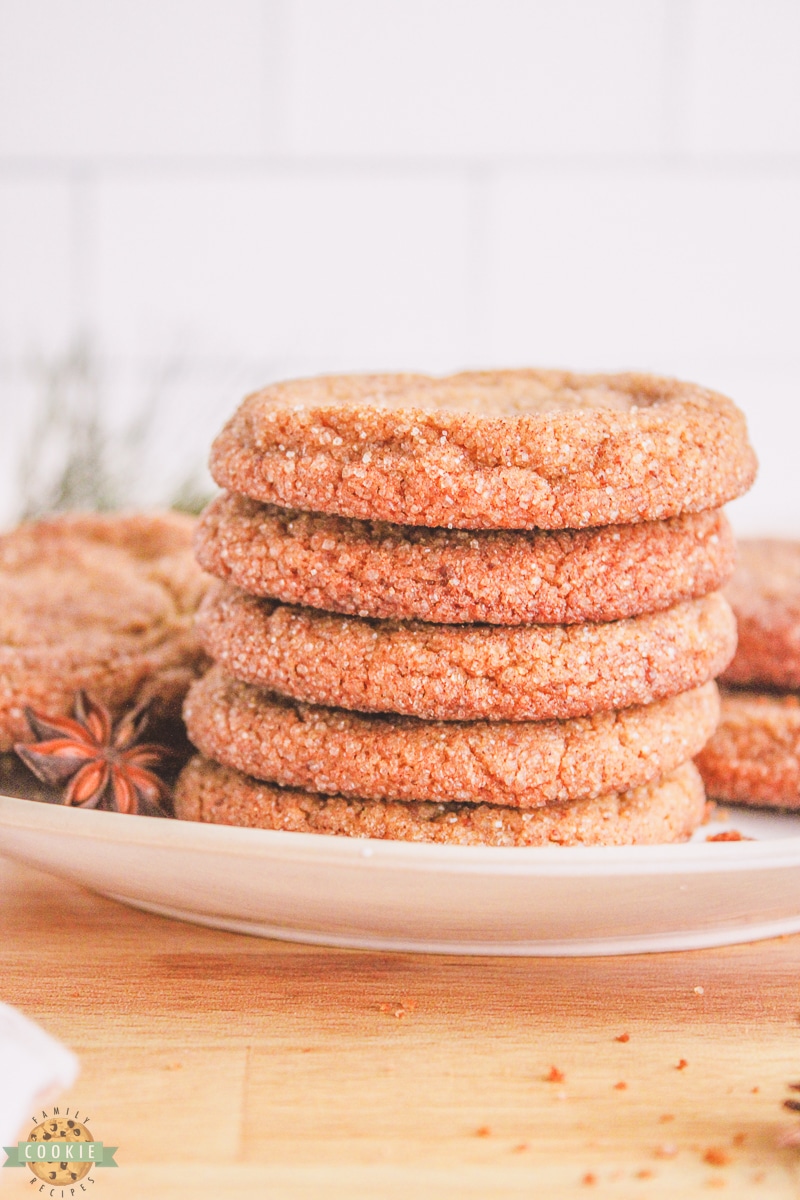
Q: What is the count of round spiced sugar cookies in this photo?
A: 8